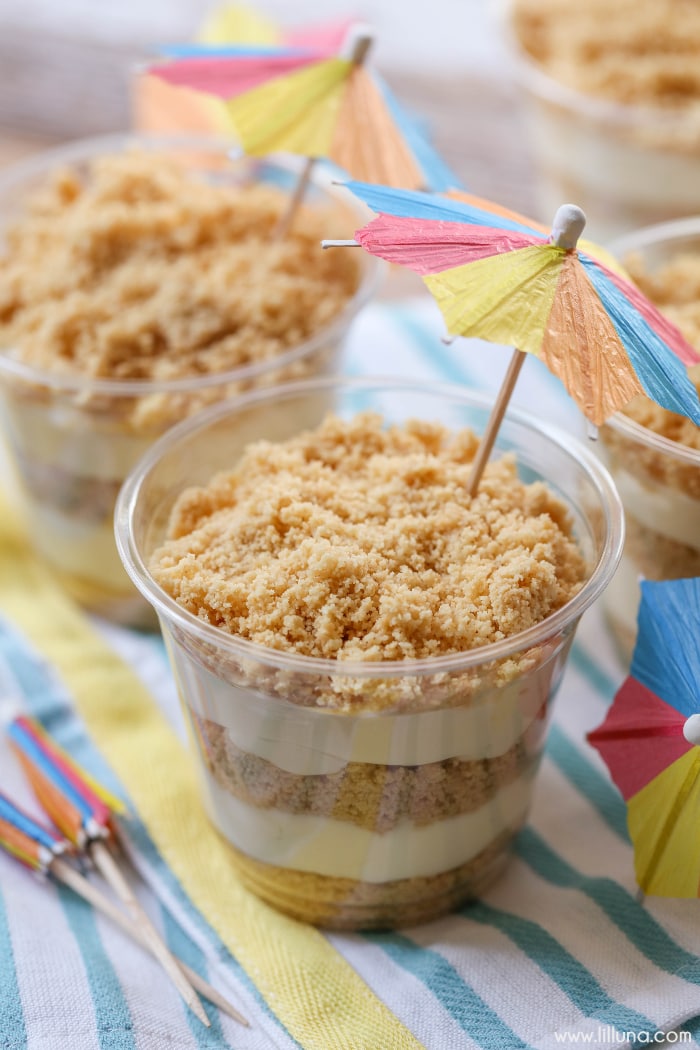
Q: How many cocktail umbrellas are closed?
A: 2